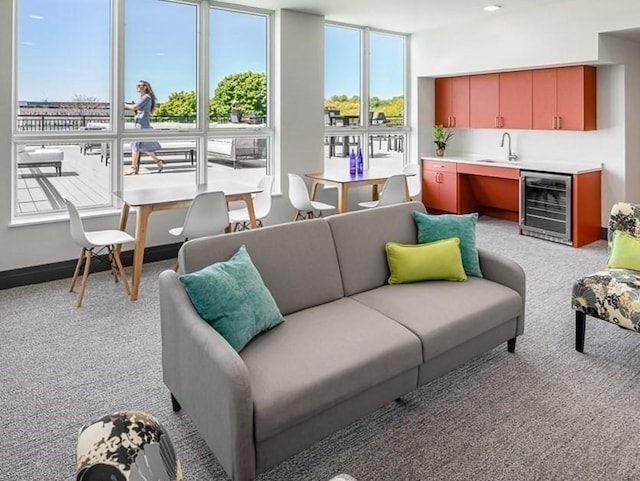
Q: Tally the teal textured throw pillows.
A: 2